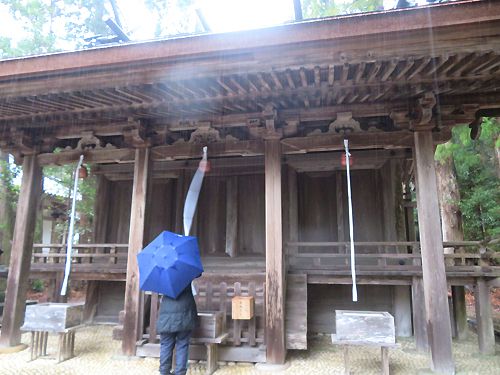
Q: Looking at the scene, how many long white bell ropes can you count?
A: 3